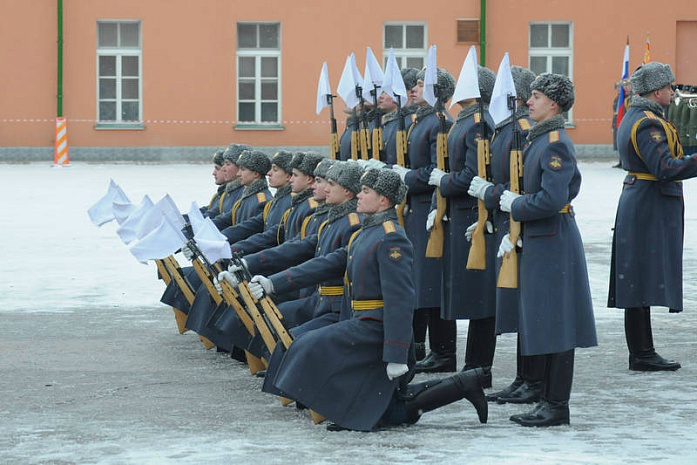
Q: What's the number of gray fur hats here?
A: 14